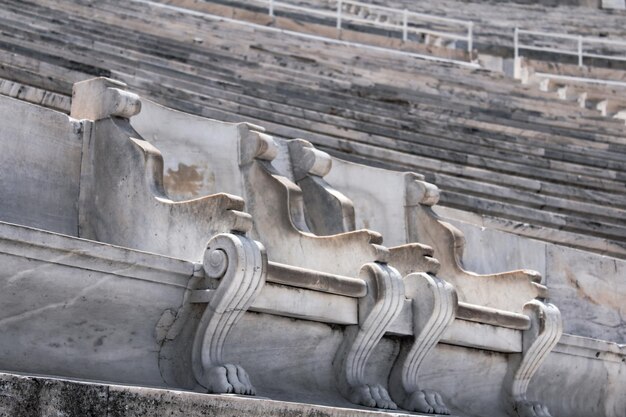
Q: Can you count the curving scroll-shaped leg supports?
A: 4